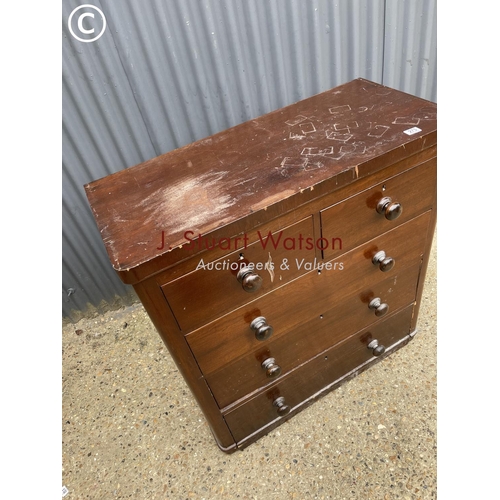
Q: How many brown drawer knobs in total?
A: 8